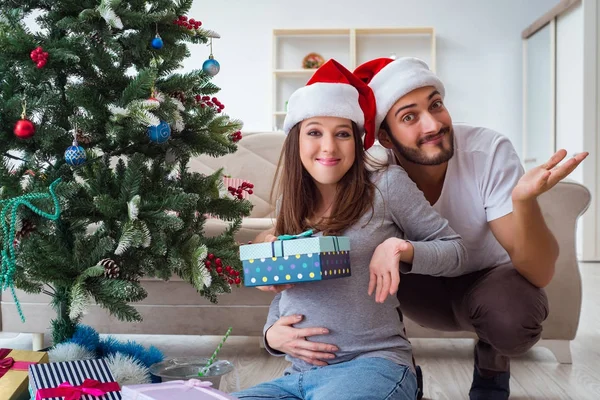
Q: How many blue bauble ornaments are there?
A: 4